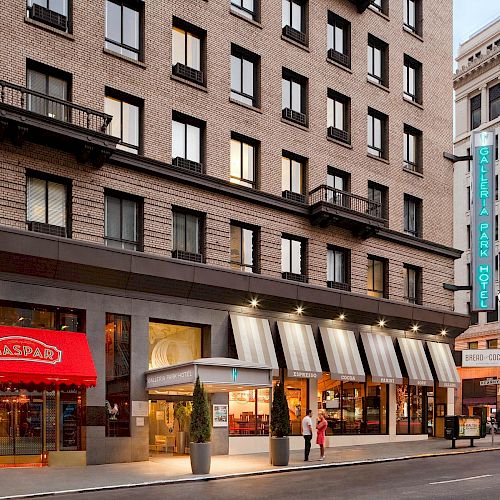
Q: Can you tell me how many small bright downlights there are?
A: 6